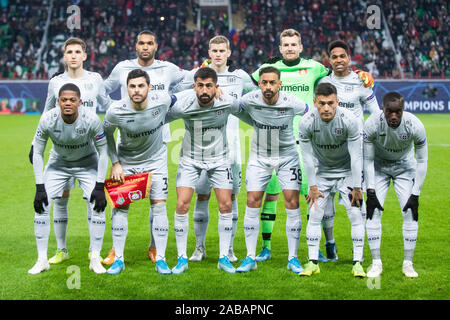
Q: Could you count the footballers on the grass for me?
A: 11